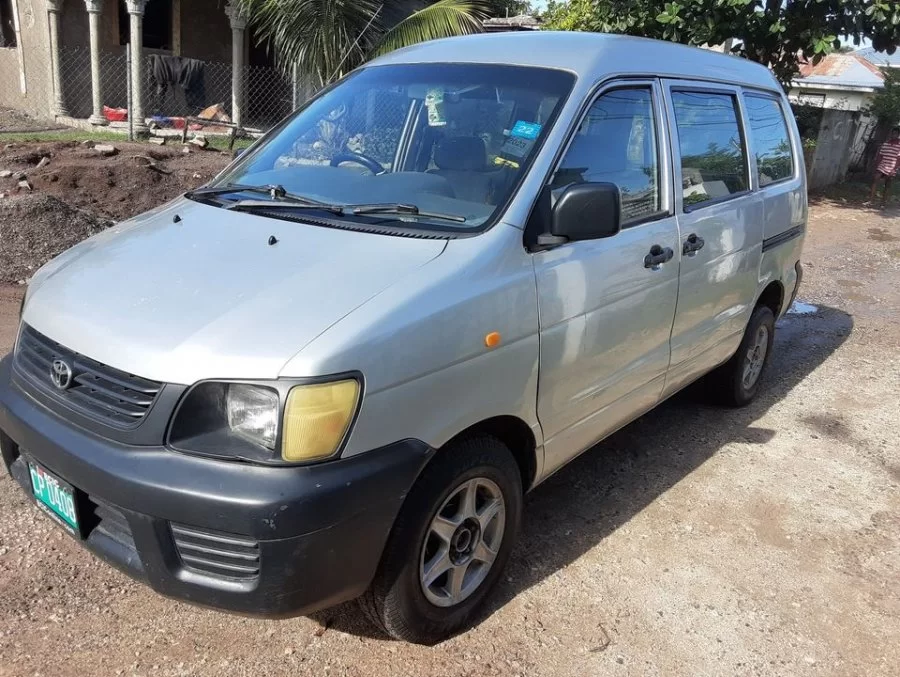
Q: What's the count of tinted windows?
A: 3